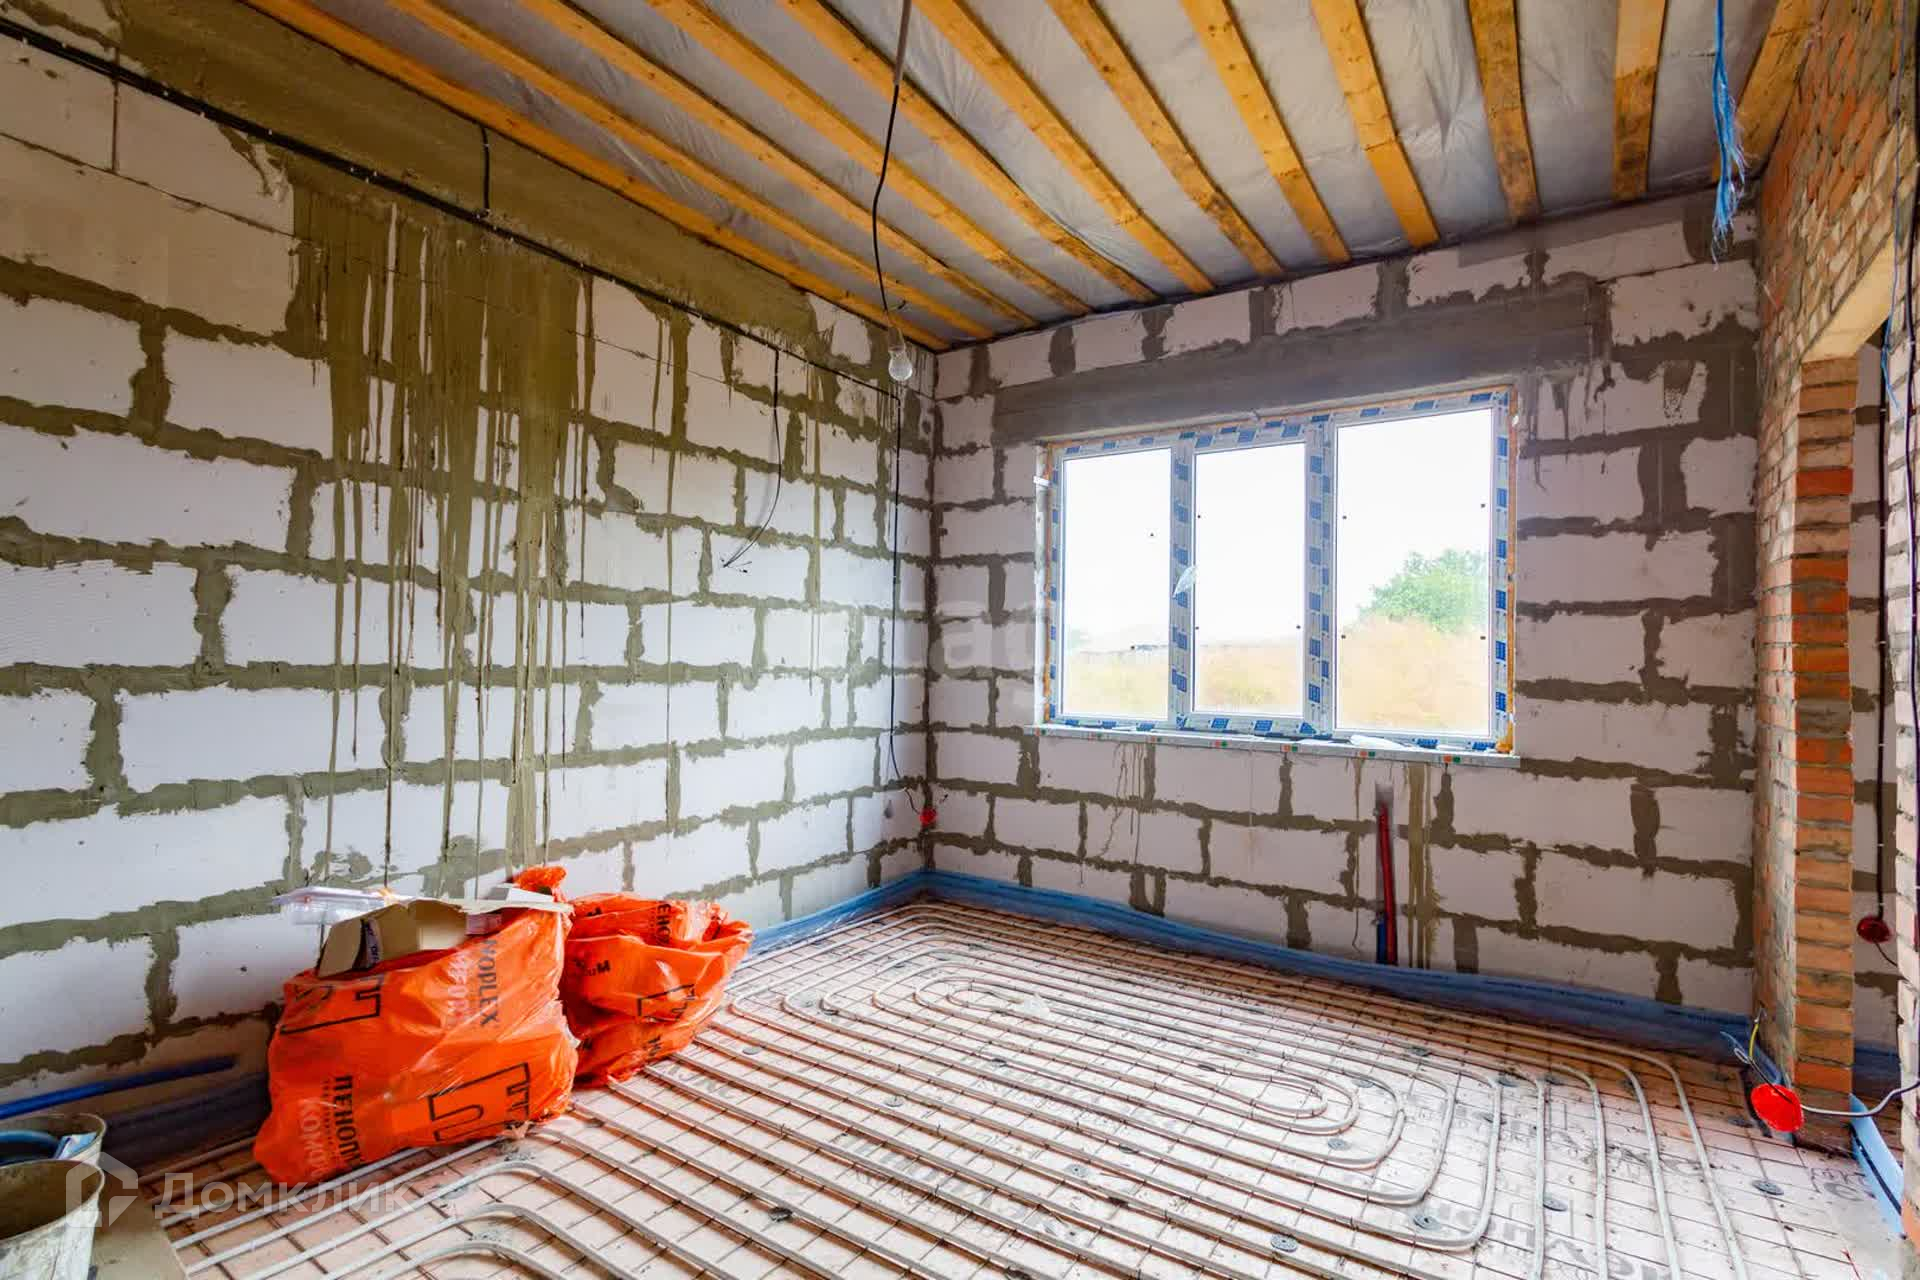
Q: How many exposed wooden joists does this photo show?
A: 12